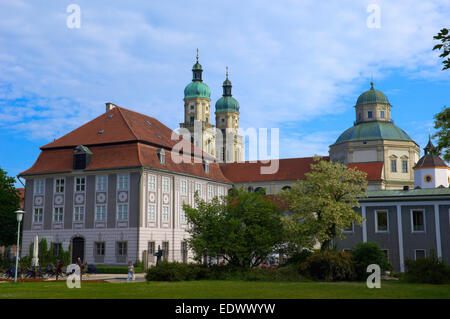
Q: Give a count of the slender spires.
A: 2